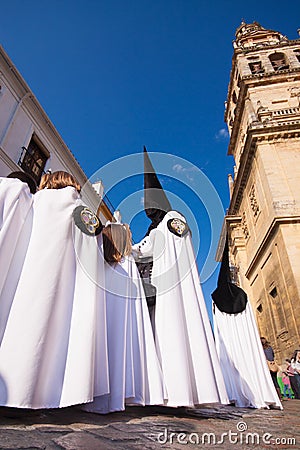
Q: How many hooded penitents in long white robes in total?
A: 2